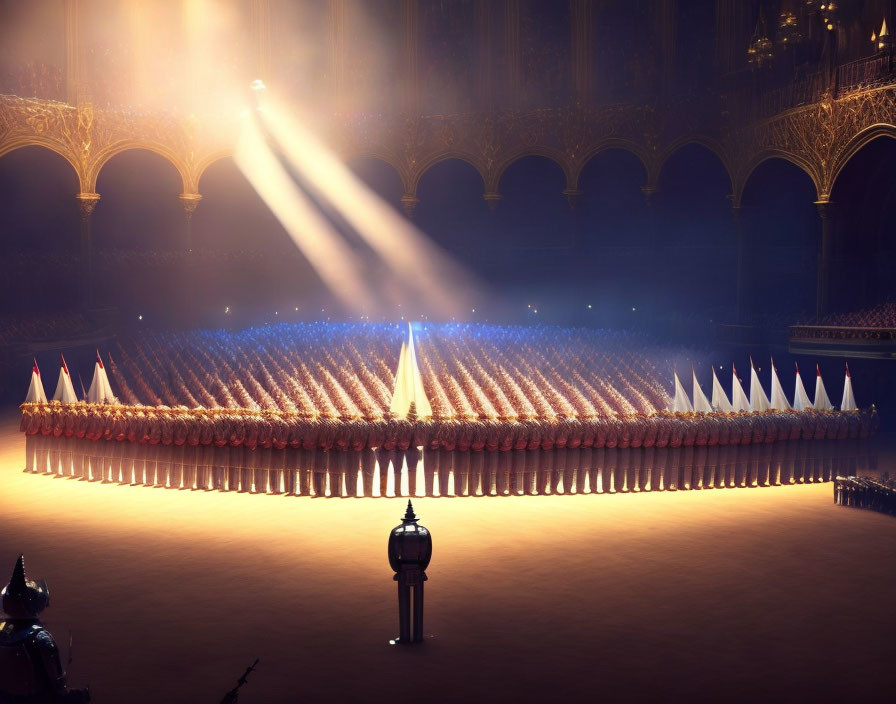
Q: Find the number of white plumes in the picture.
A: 13